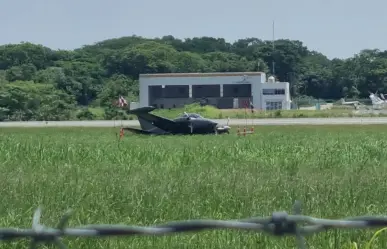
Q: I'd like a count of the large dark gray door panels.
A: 3